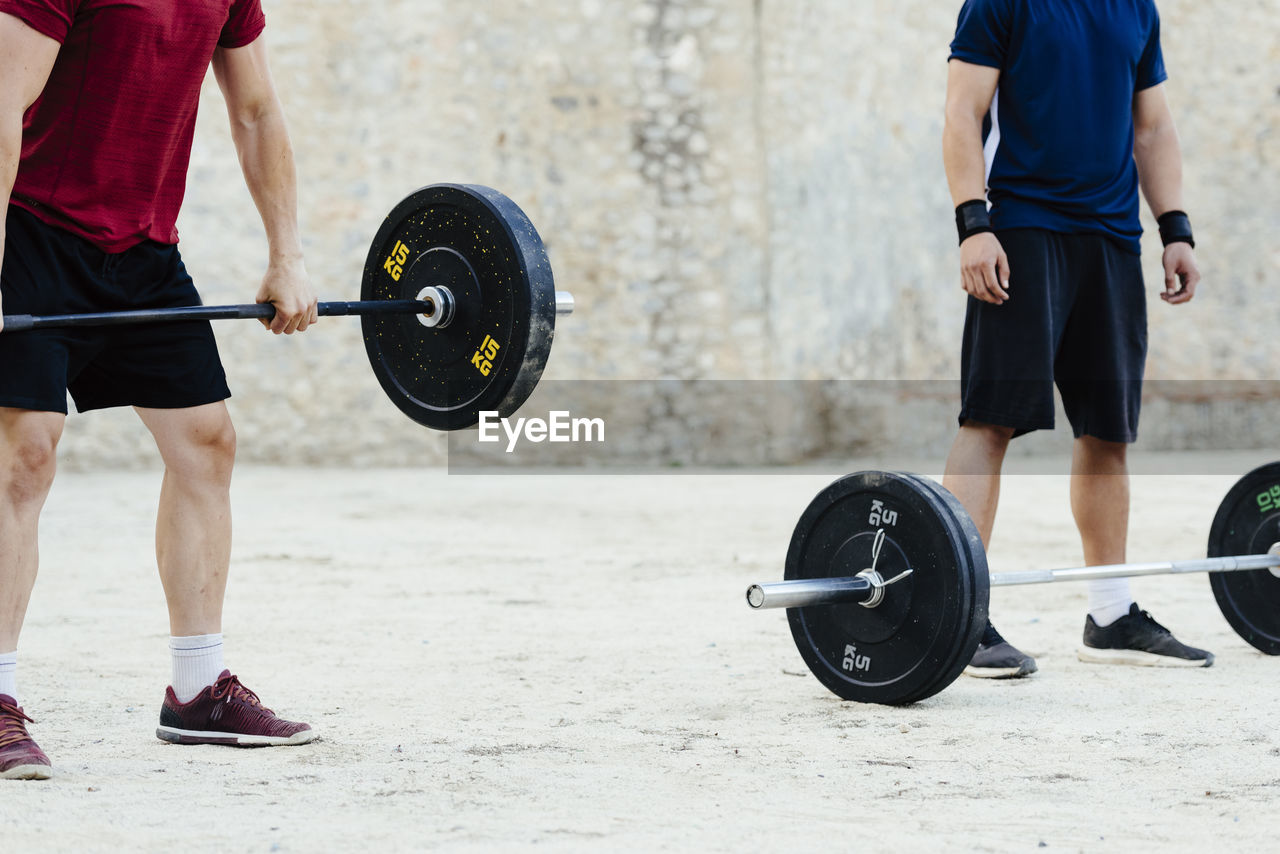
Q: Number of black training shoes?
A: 2